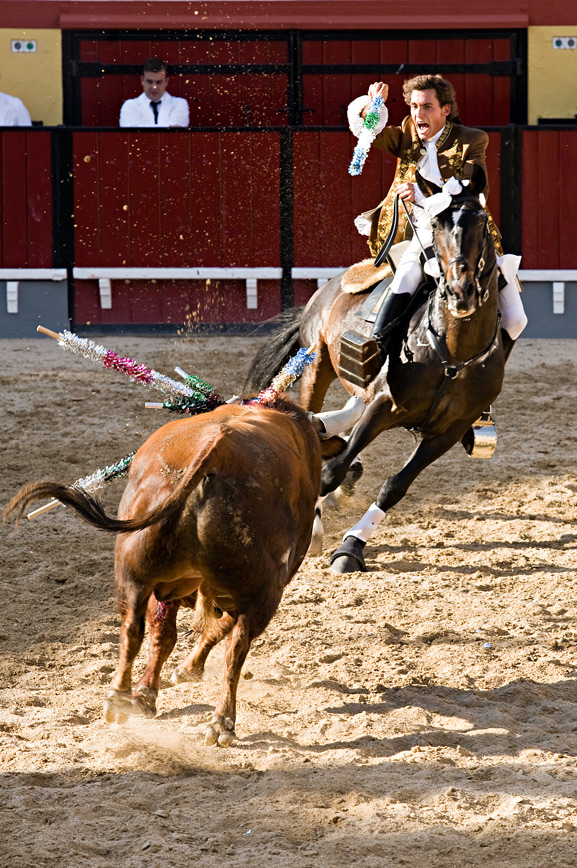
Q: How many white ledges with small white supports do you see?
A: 4